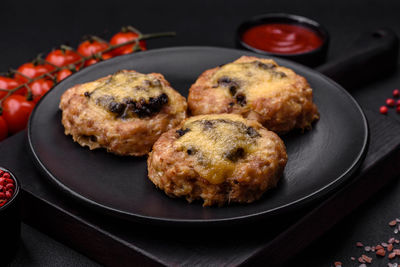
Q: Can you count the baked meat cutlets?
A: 3